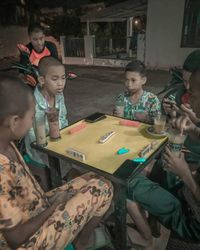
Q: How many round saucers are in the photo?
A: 1